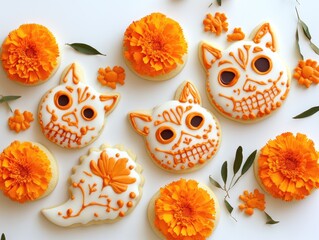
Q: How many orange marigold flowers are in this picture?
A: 5